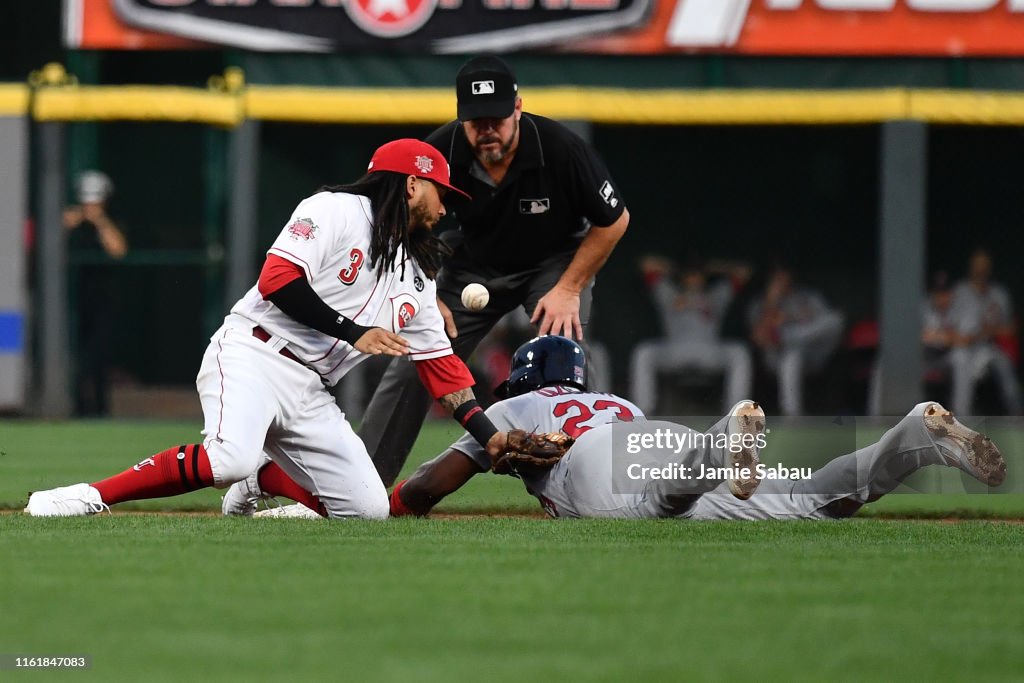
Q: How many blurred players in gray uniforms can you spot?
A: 4